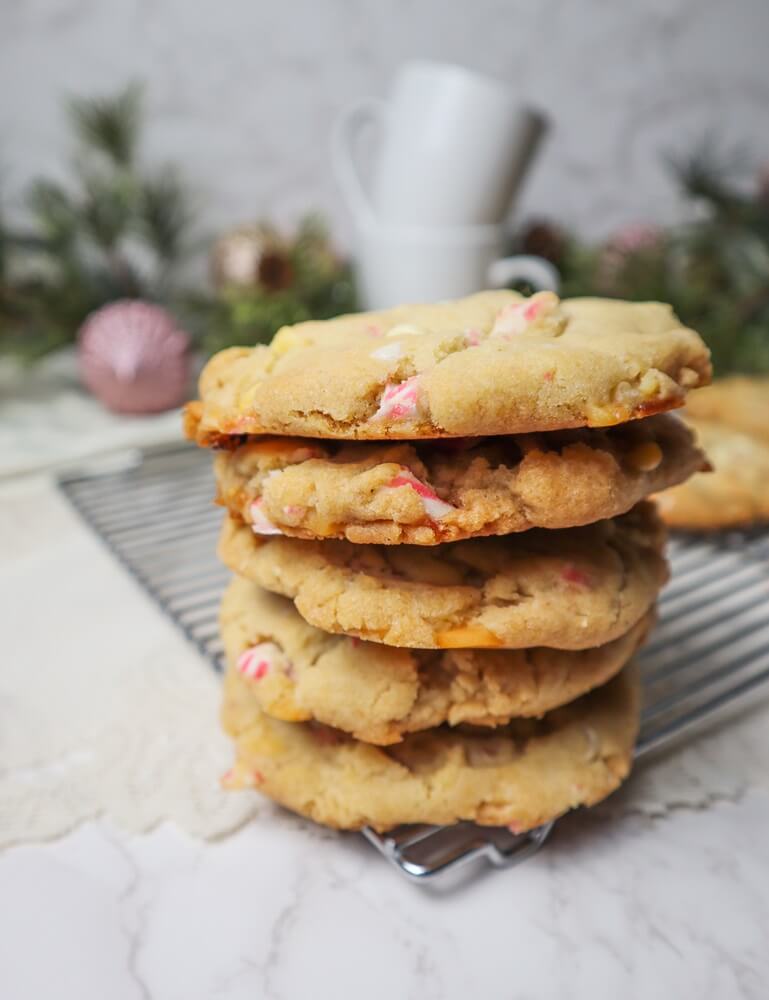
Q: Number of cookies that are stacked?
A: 5